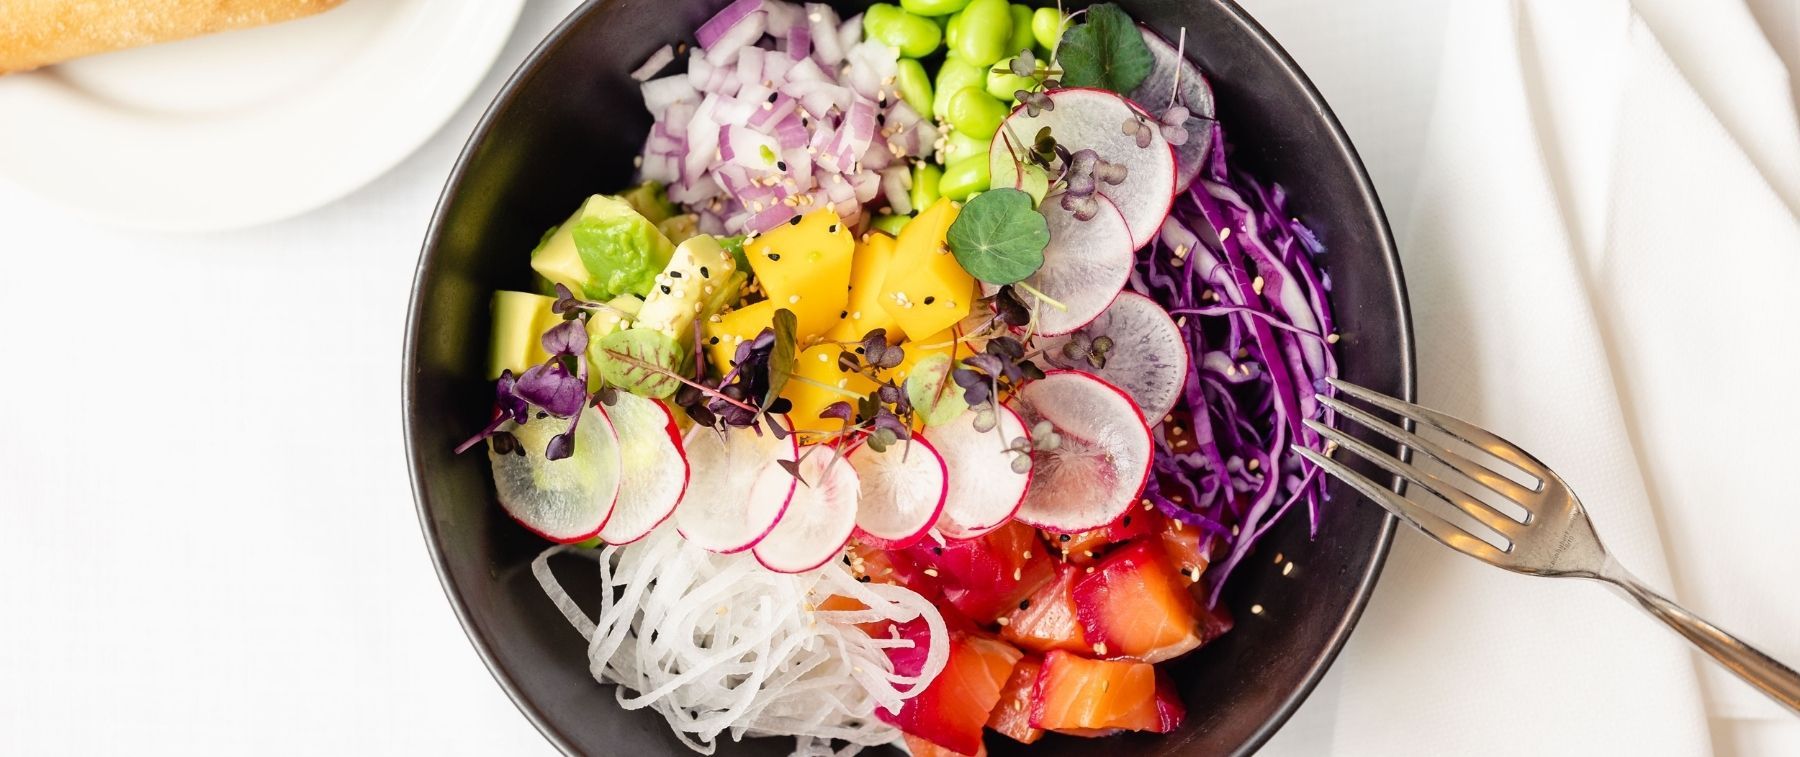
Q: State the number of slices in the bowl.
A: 11